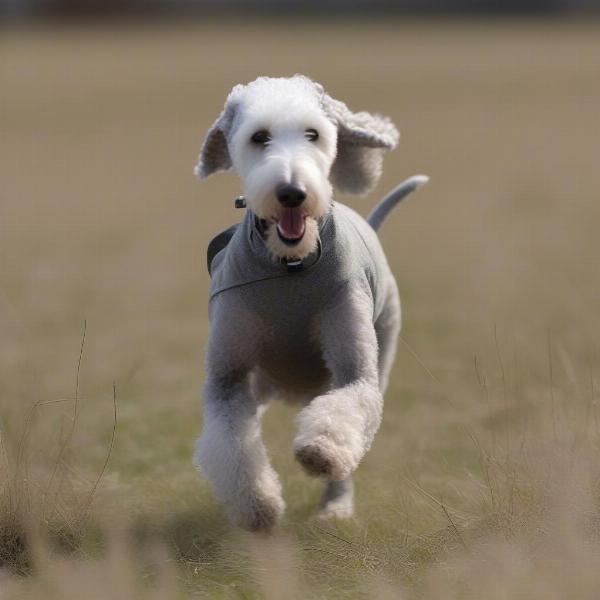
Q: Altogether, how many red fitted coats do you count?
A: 0